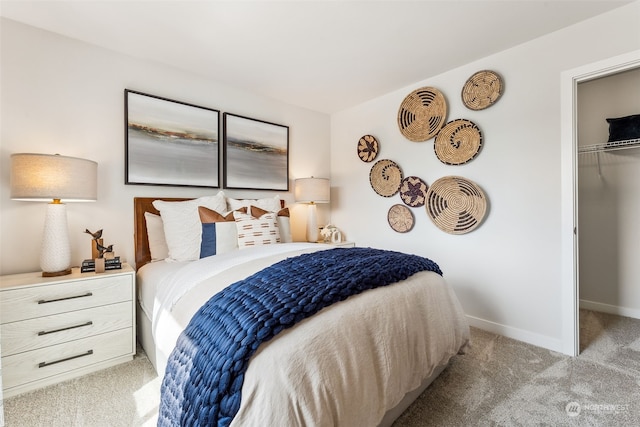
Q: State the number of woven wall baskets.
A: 8